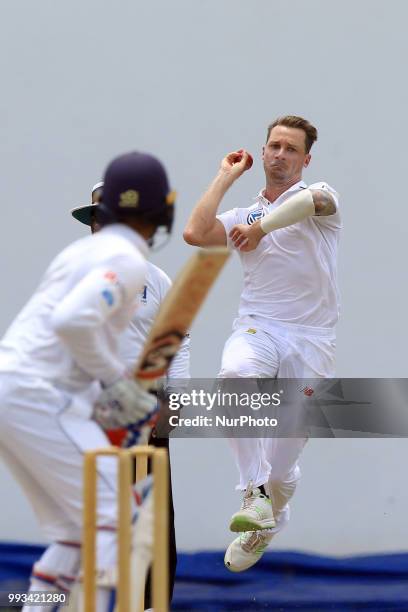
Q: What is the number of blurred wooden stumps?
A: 3